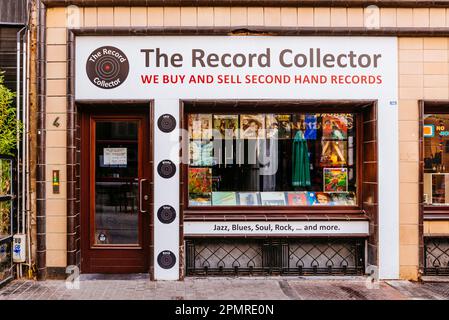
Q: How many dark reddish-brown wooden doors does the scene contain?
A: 1